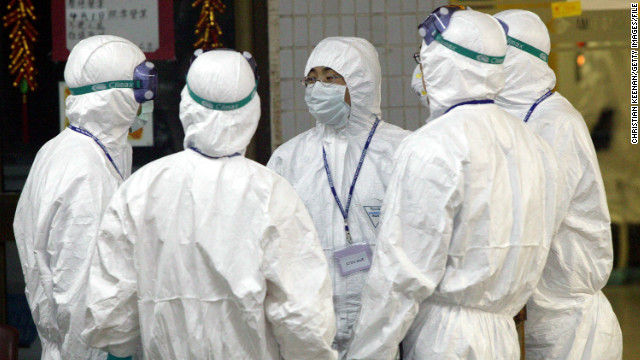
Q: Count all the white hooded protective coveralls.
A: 5